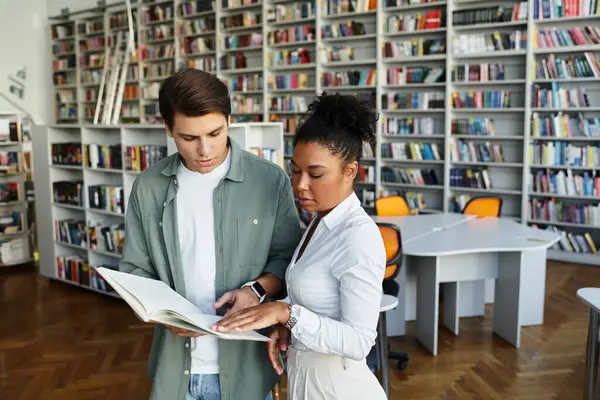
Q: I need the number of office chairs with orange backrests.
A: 3